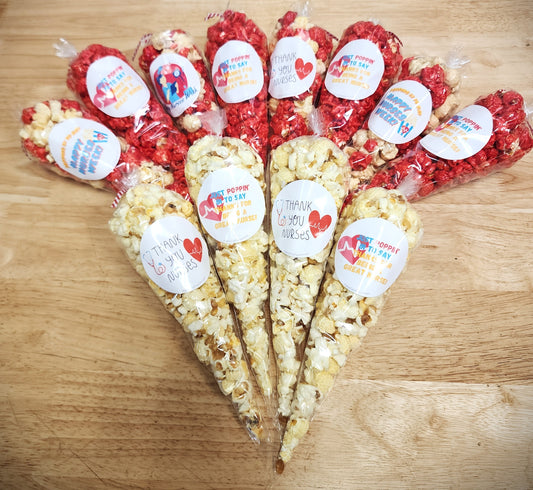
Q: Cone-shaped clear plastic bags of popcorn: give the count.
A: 12